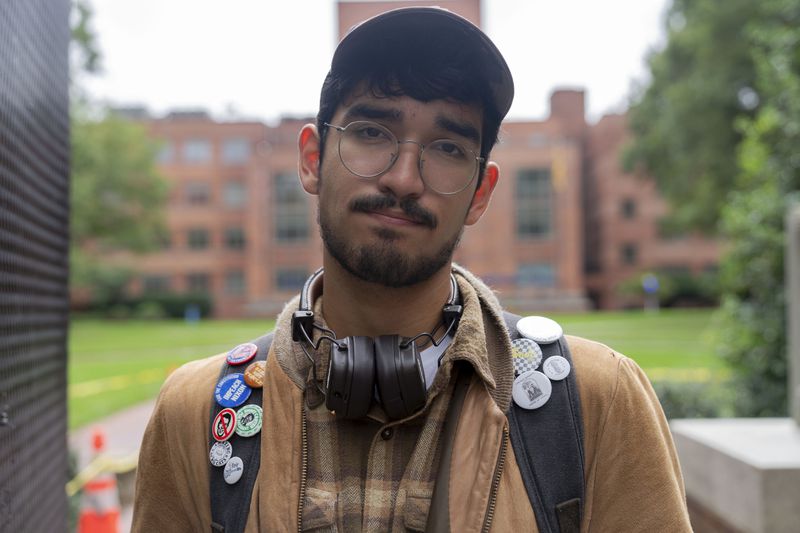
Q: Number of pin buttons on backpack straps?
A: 11